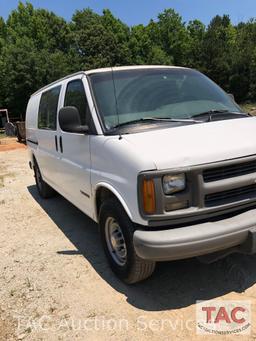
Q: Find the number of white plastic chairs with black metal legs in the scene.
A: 0